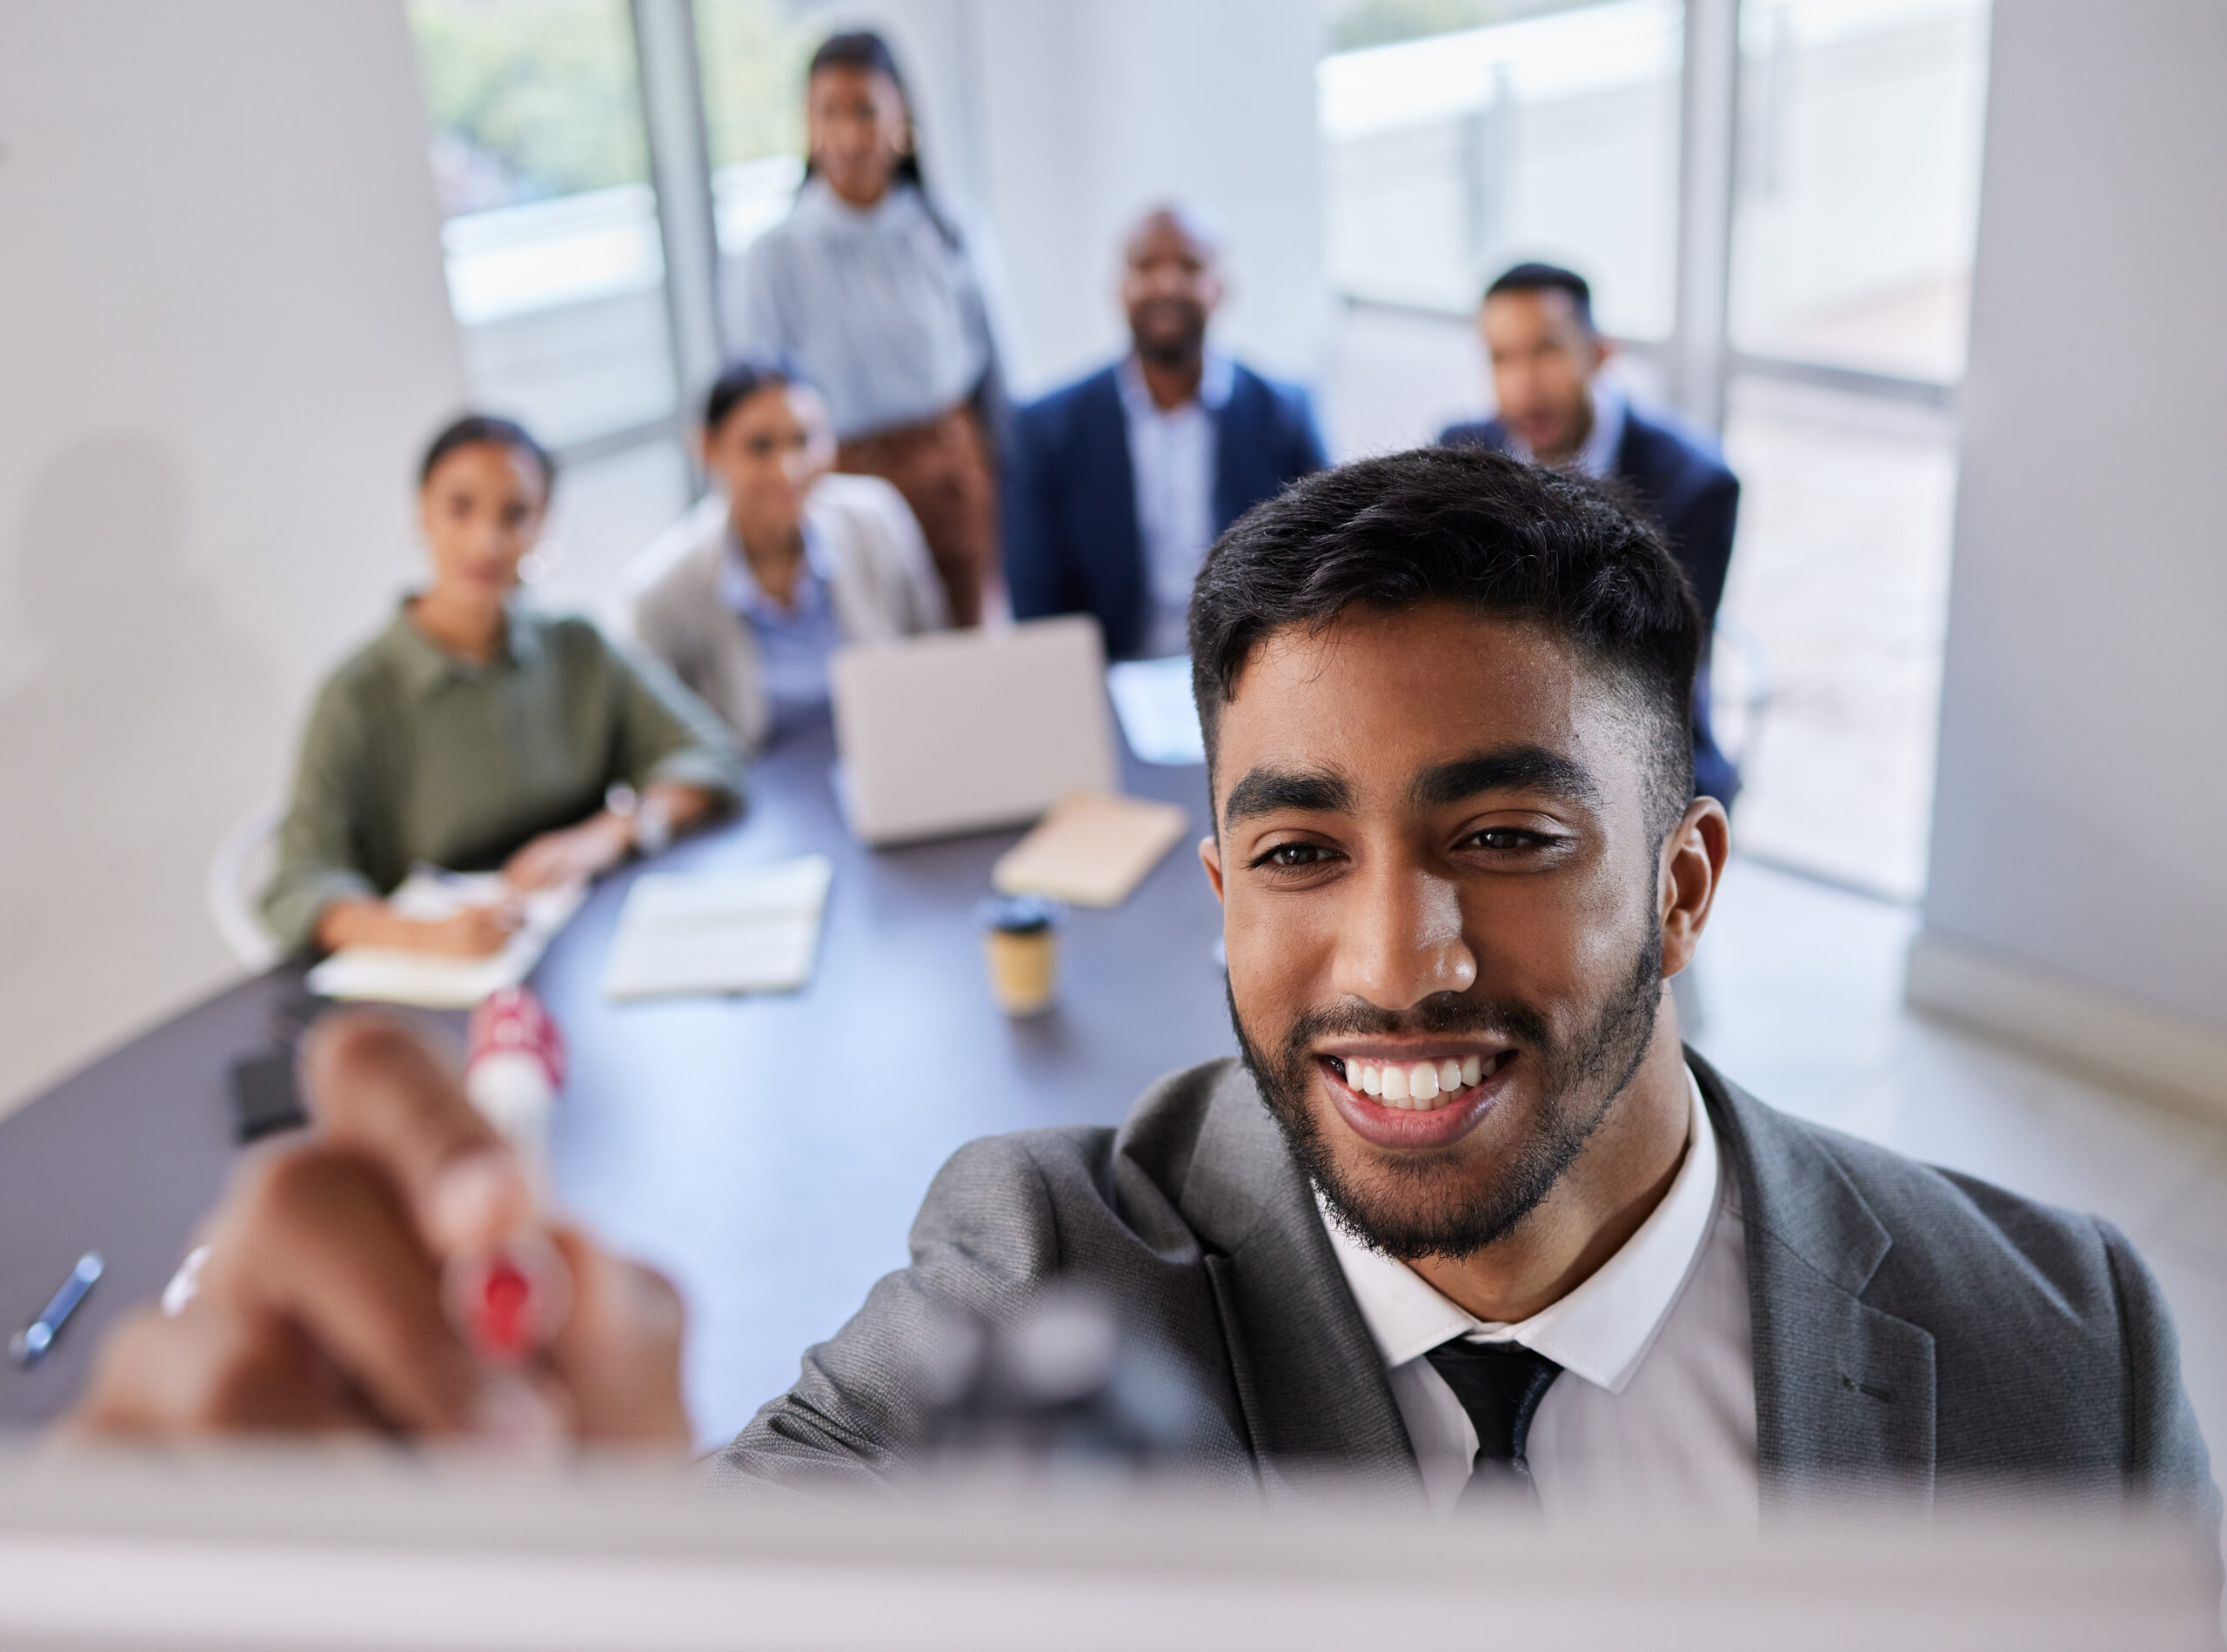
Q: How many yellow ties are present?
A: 0